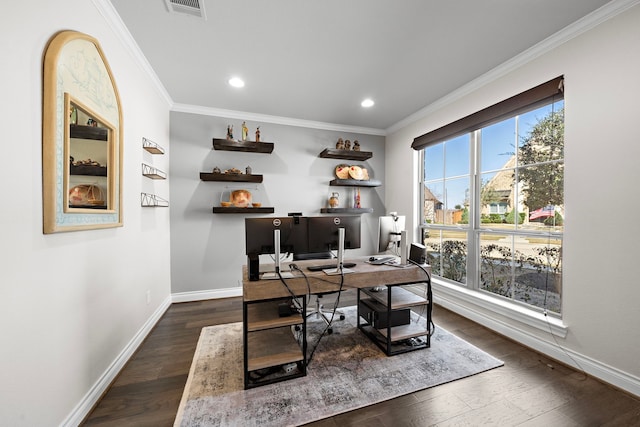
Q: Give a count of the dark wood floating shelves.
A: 6